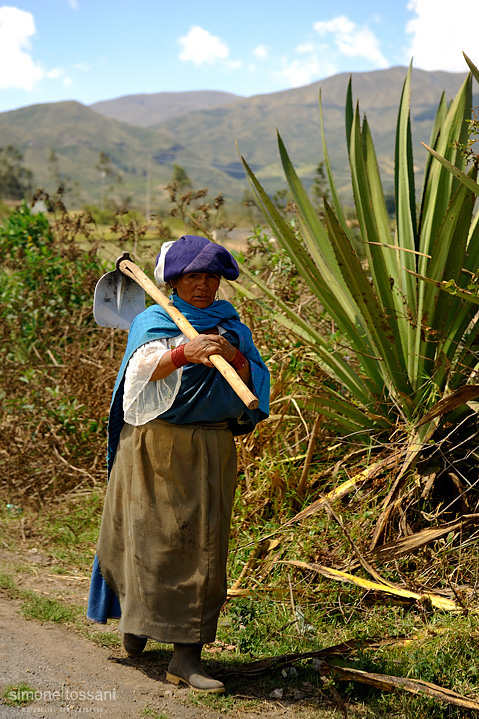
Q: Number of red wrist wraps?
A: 2